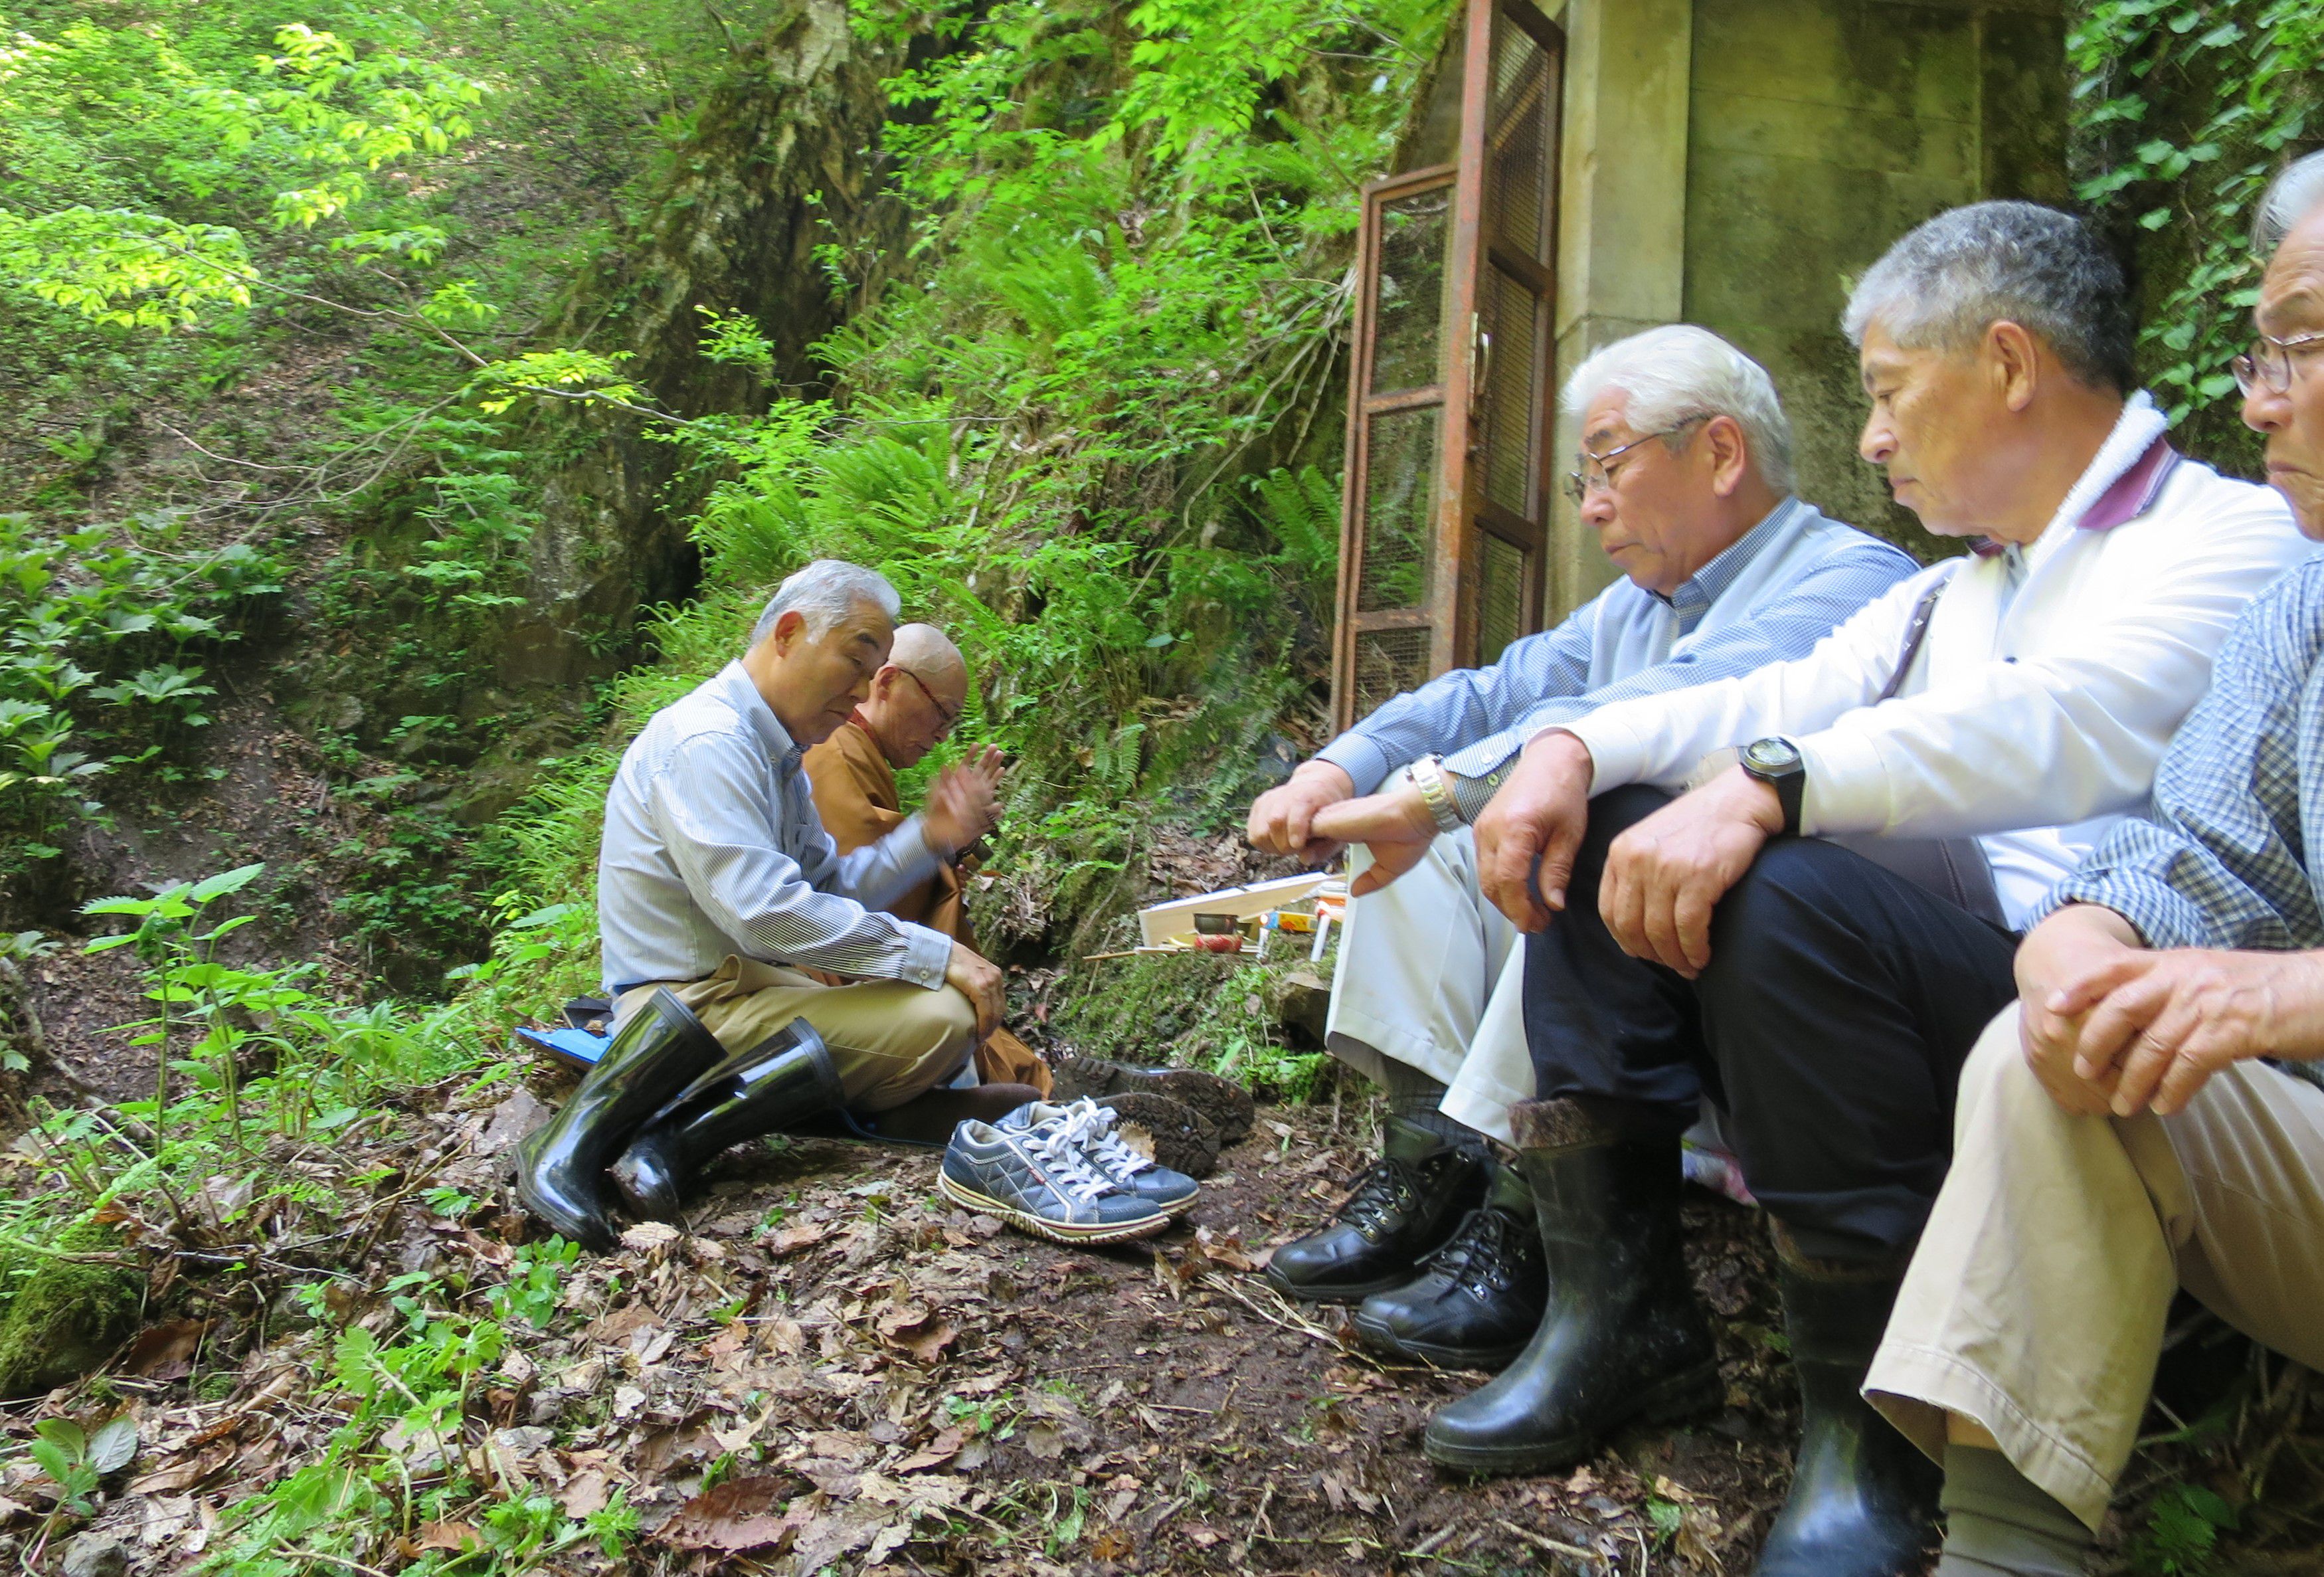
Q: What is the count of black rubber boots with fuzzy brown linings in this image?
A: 2